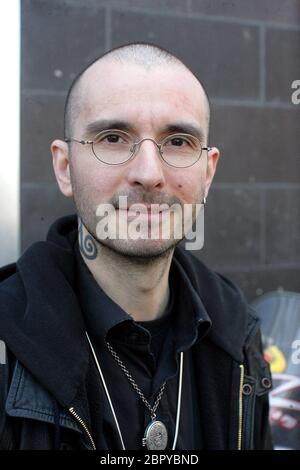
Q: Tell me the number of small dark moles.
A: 1